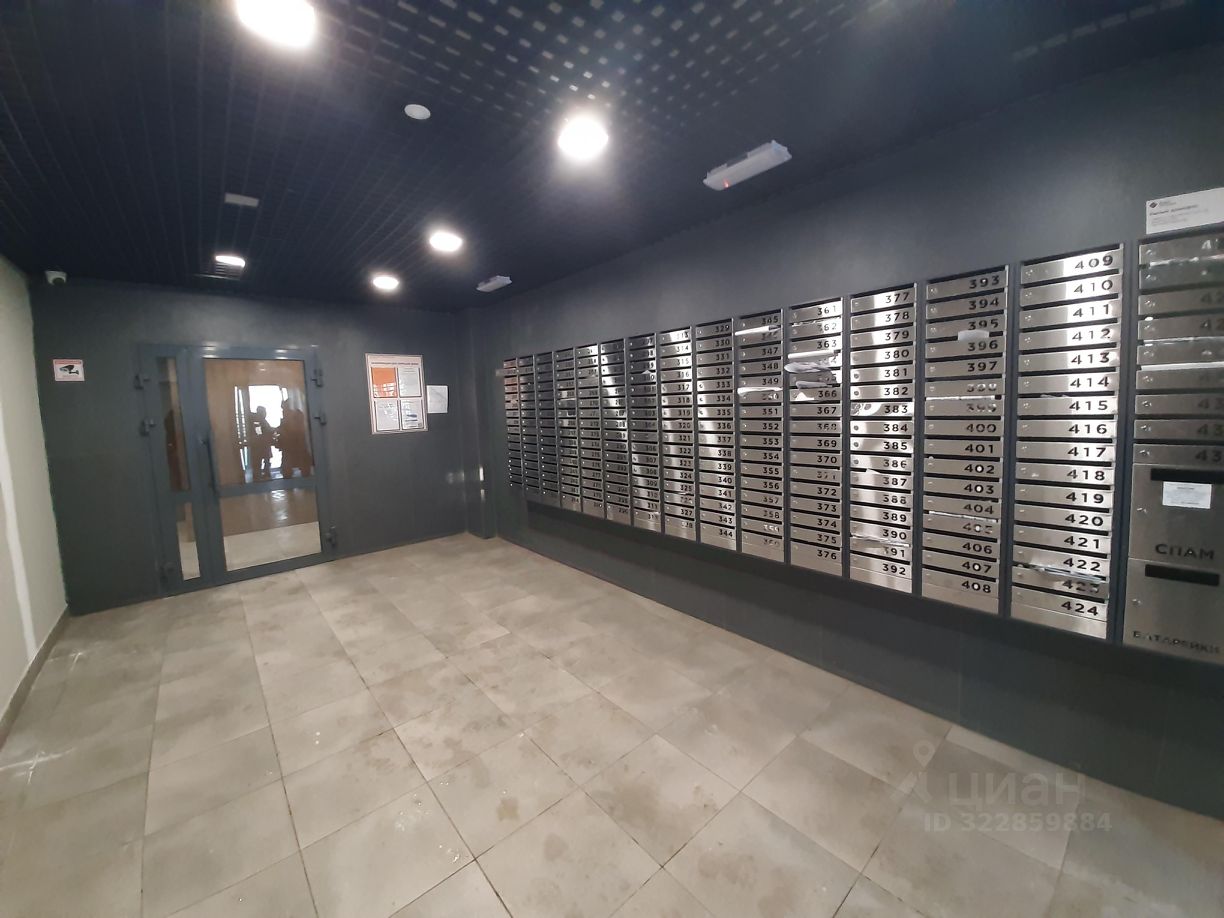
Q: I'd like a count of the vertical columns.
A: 15